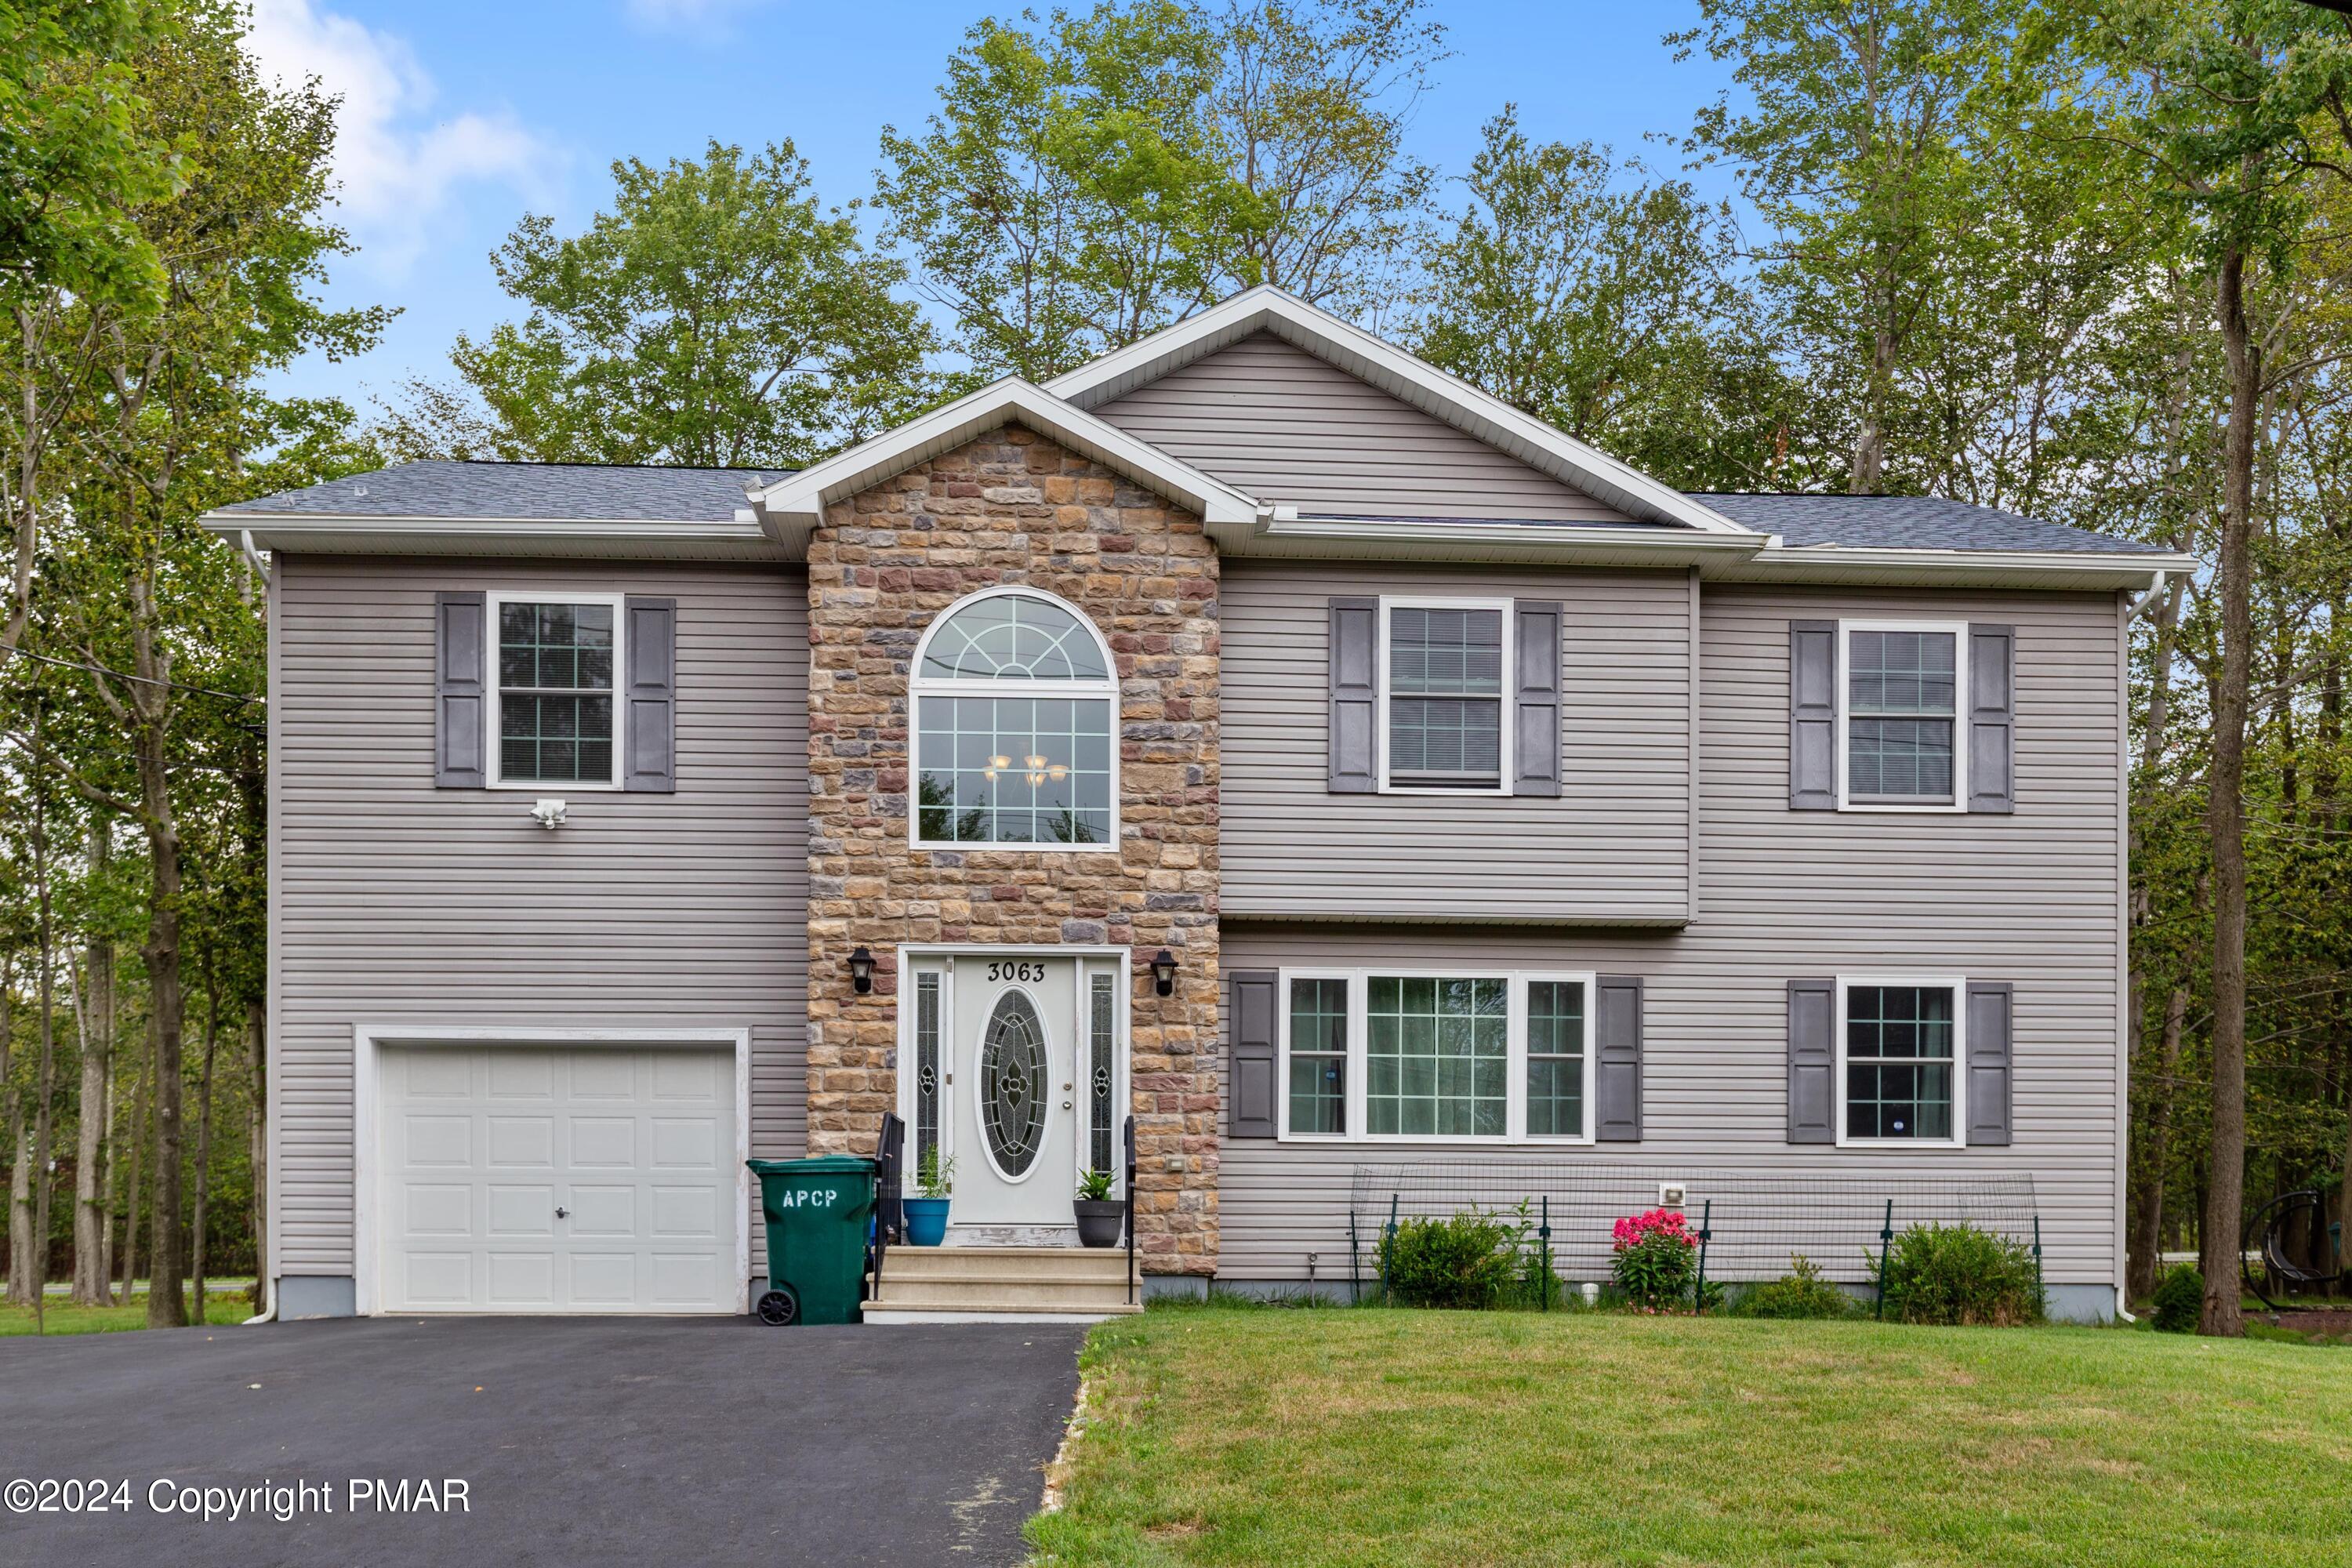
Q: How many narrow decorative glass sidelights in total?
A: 2